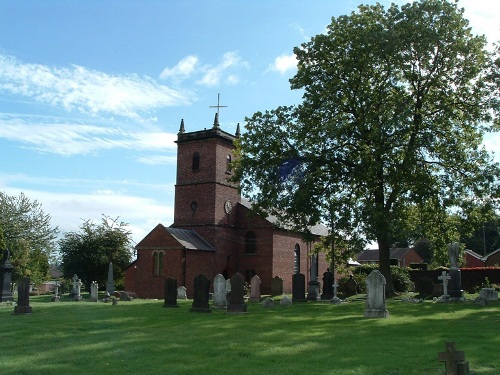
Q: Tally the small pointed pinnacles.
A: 3